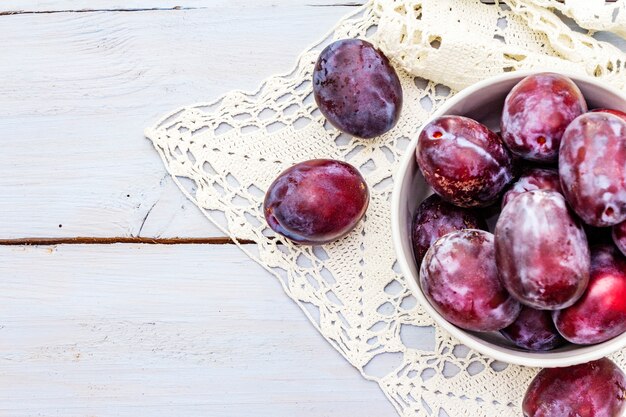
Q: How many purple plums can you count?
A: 14